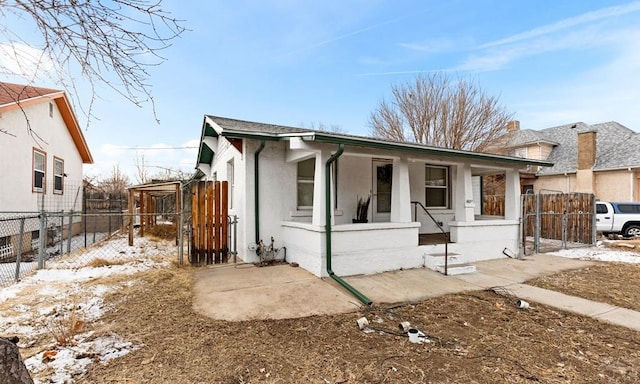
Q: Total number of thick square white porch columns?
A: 4